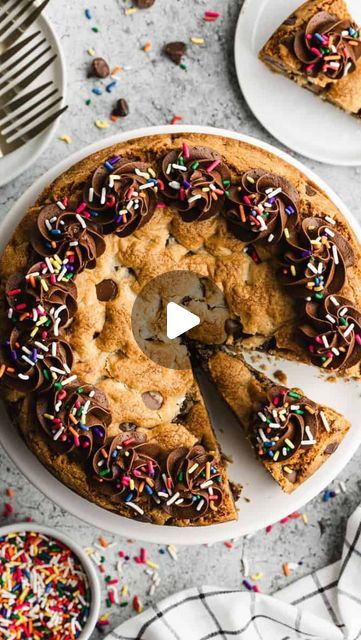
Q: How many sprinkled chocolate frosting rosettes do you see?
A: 13